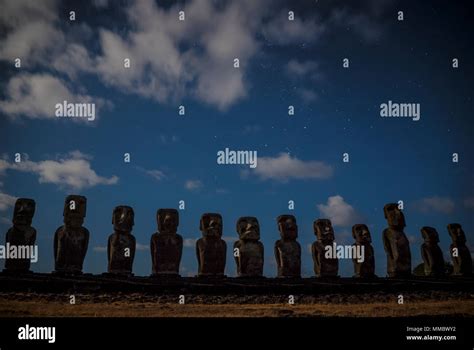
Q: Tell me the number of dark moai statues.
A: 12